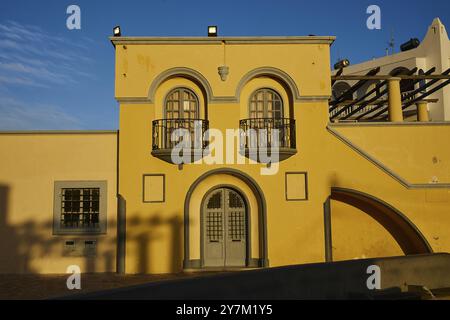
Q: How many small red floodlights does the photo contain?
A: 0